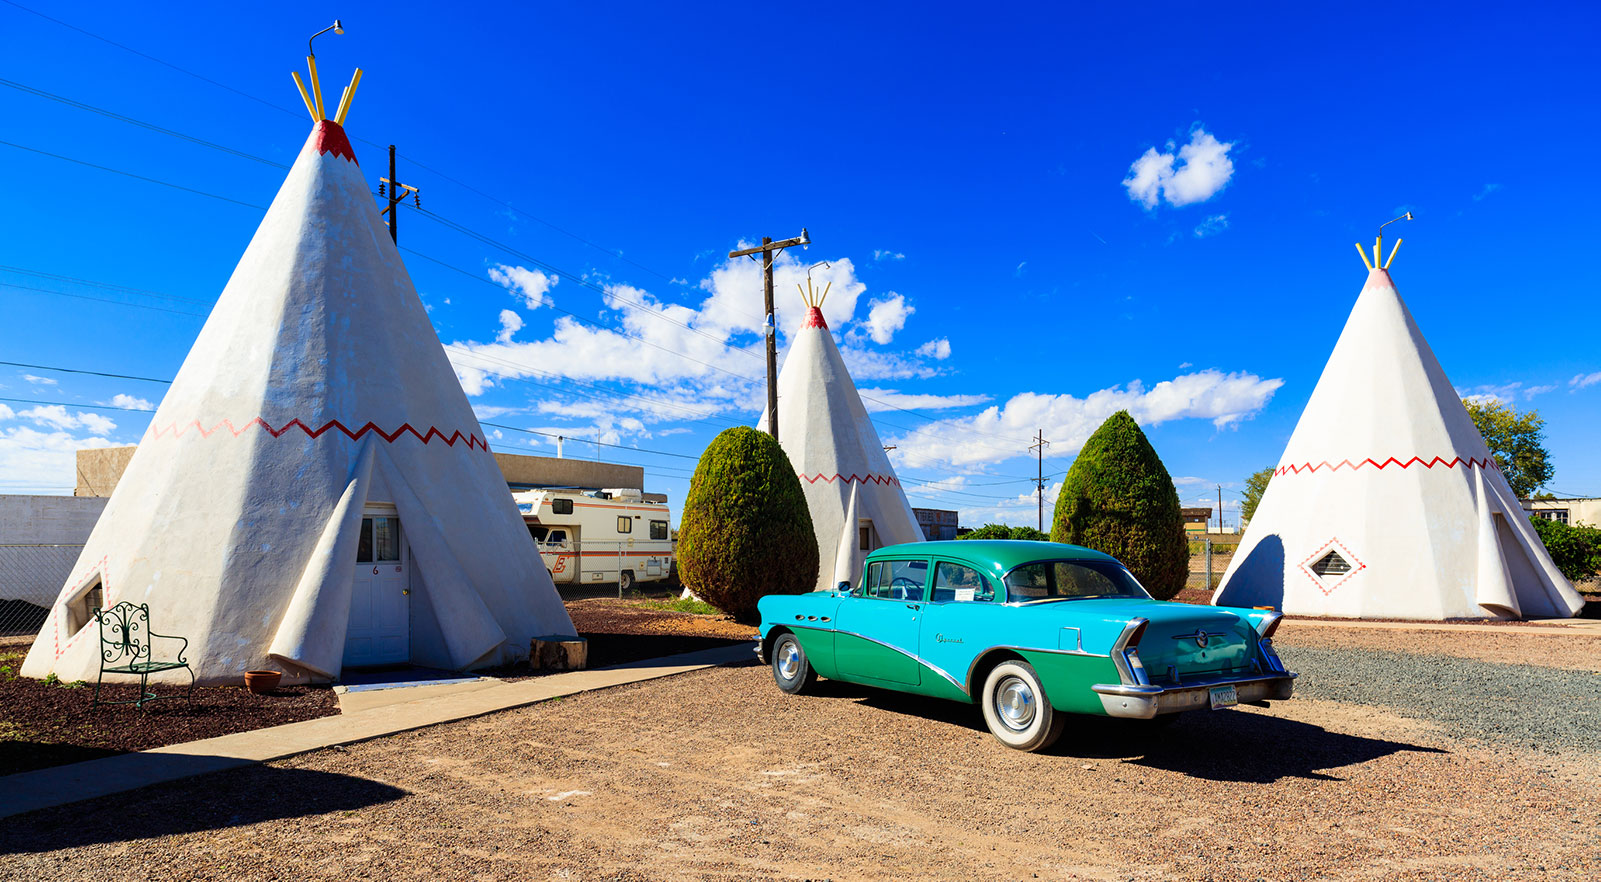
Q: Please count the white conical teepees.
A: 3